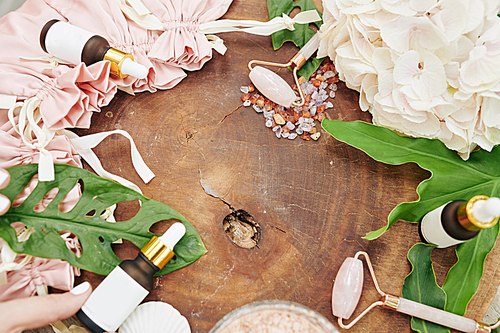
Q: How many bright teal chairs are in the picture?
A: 0